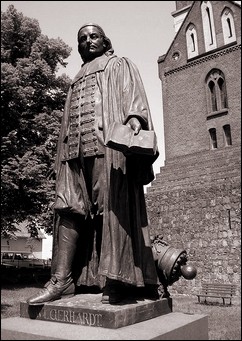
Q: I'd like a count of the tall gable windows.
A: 3